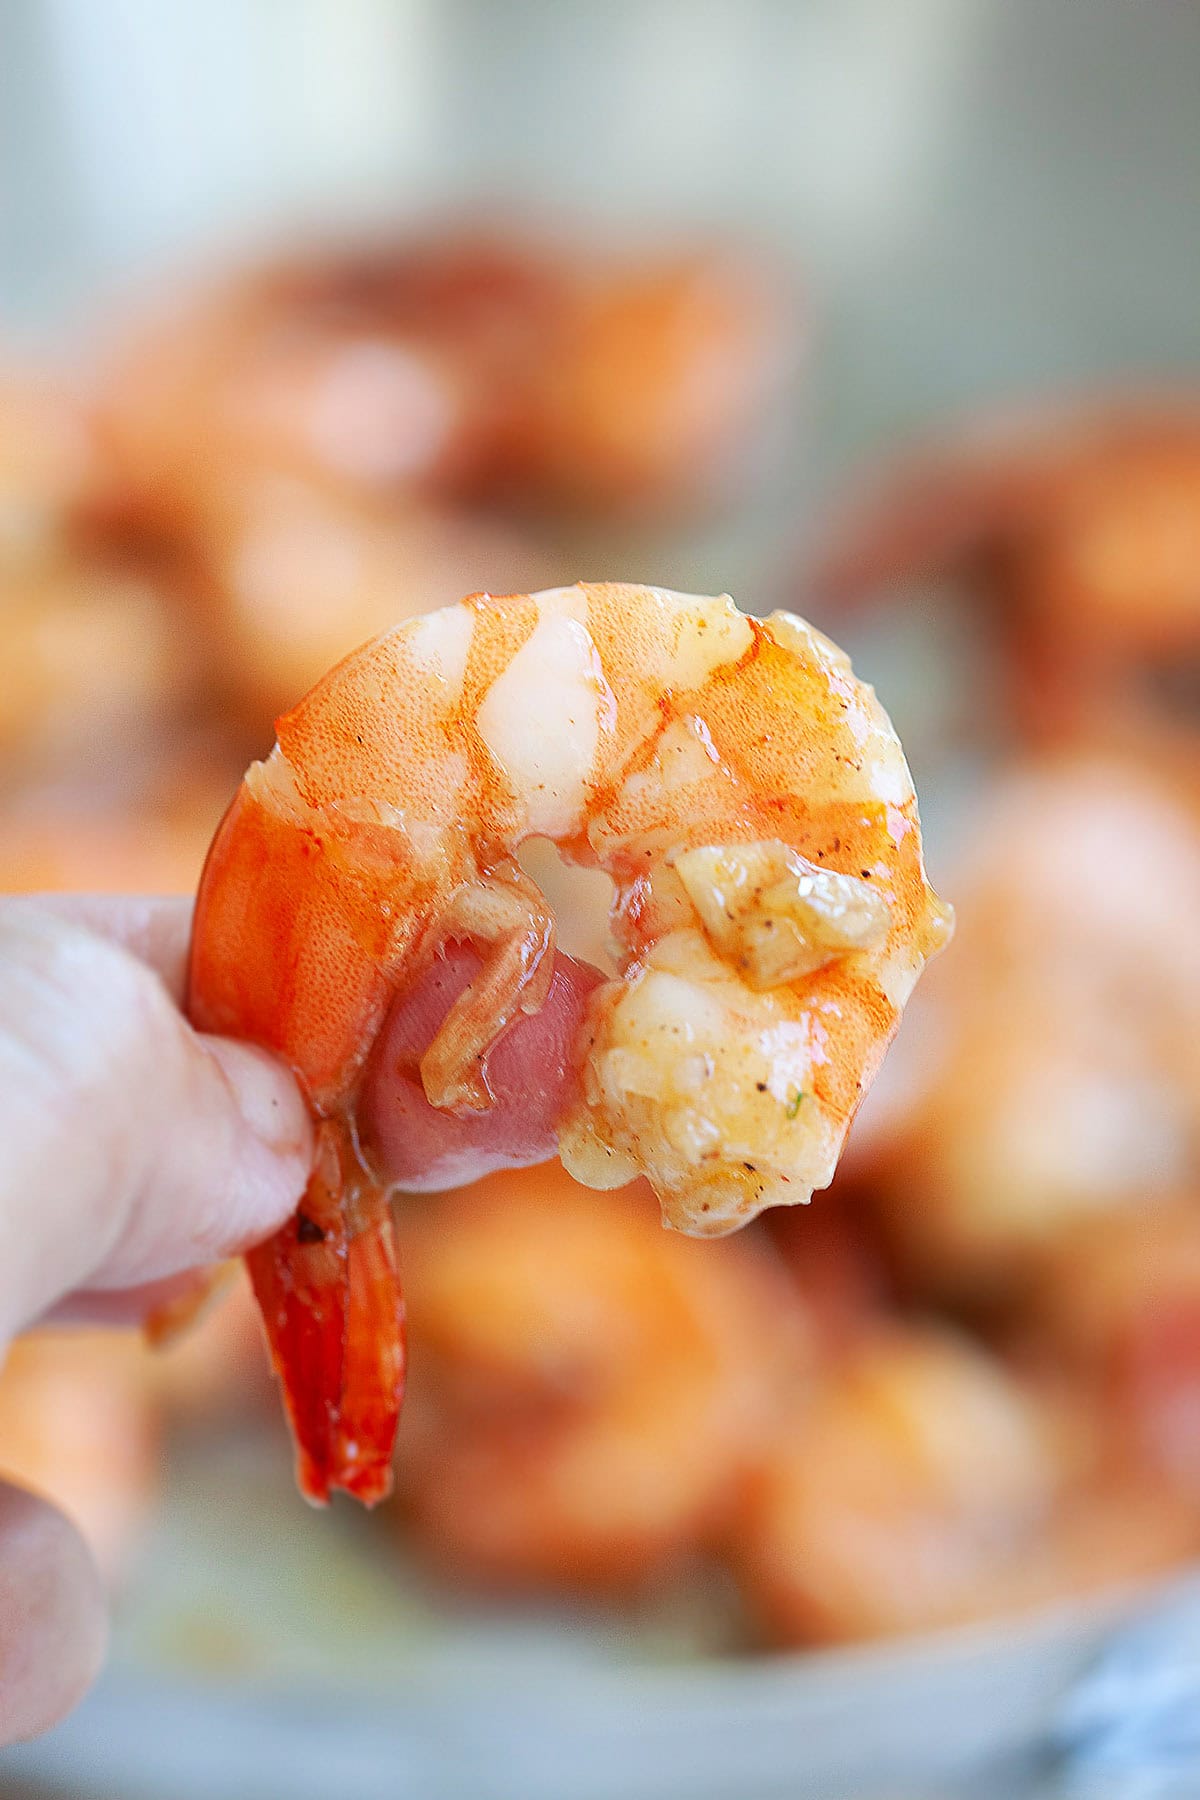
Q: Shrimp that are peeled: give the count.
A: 1